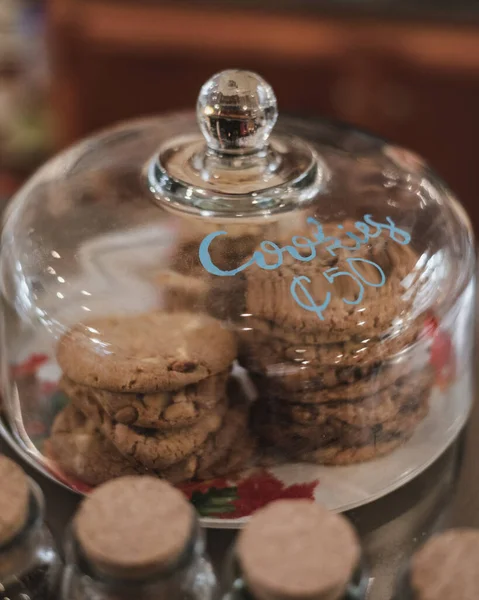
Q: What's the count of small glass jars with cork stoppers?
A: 4